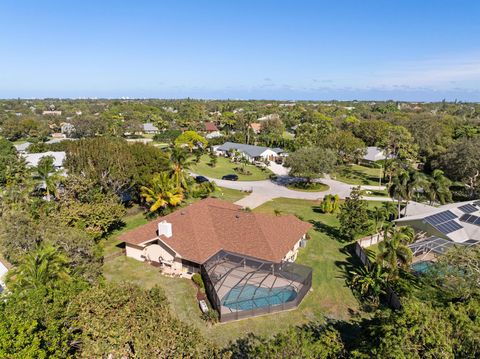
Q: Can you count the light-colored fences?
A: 1